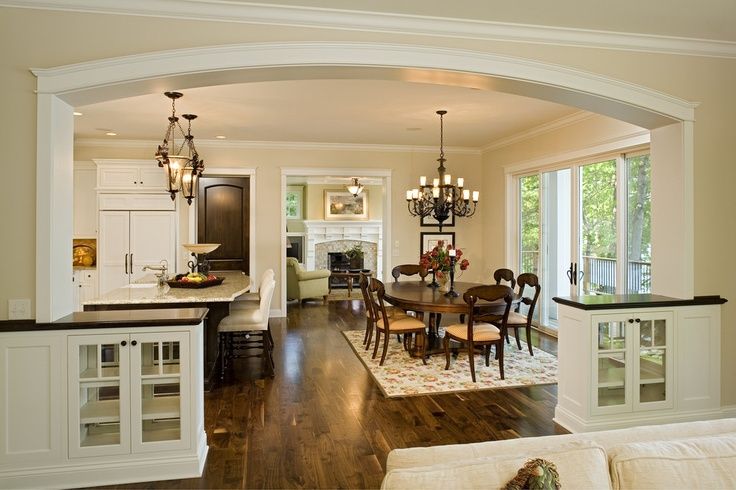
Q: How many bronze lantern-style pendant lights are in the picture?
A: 2